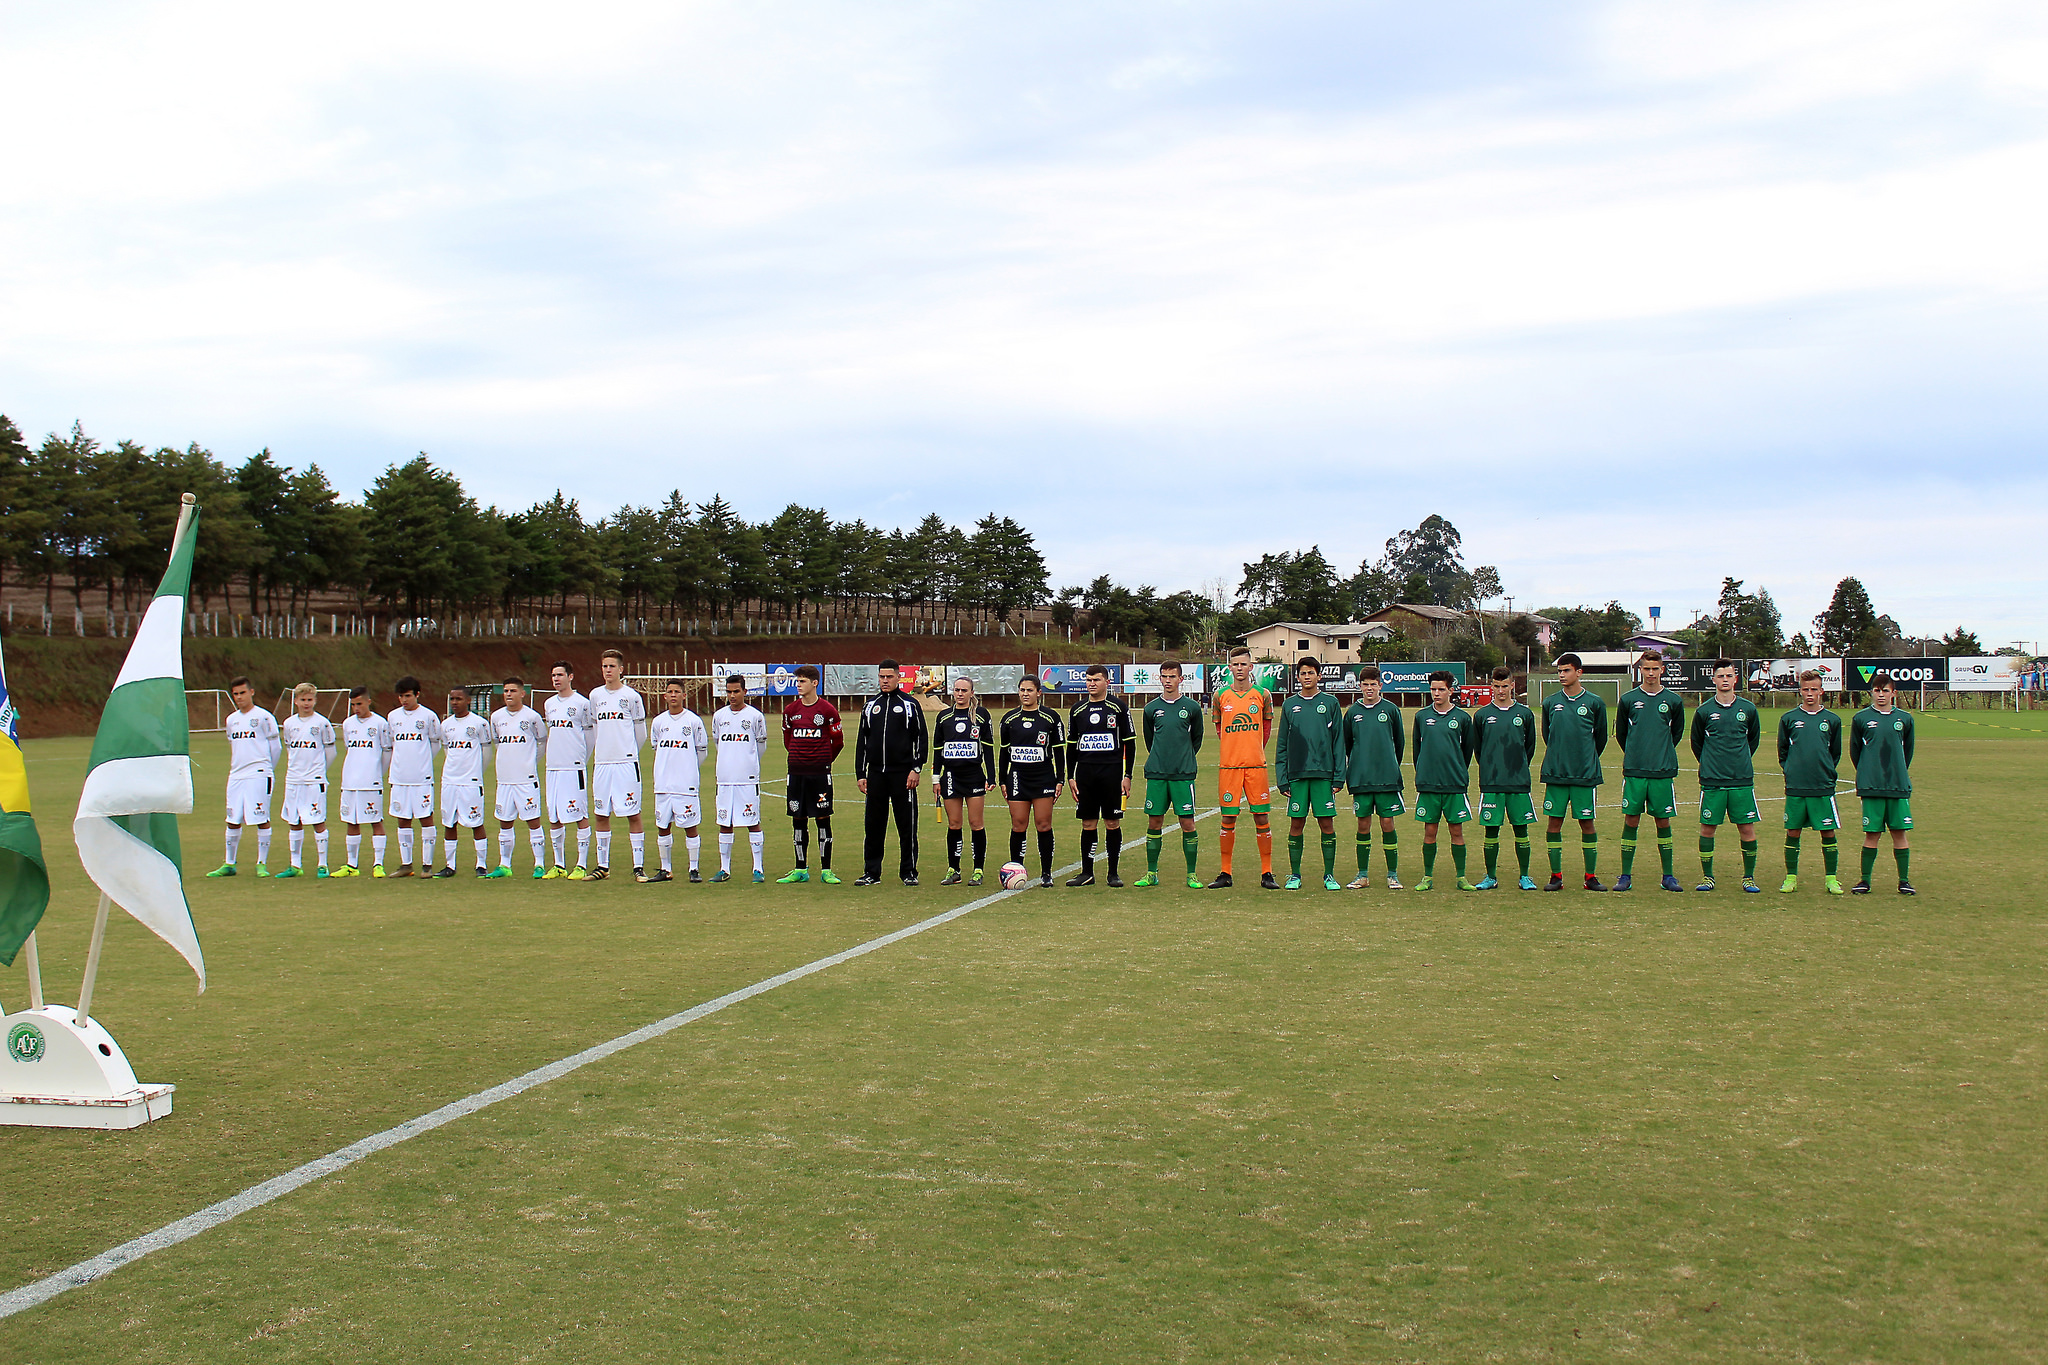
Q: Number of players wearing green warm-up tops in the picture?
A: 10